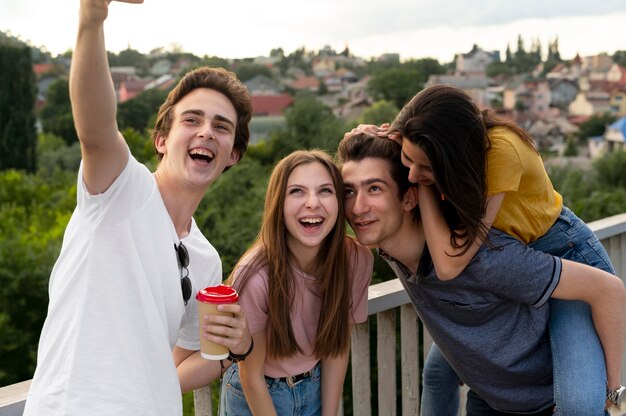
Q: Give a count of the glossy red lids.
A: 1